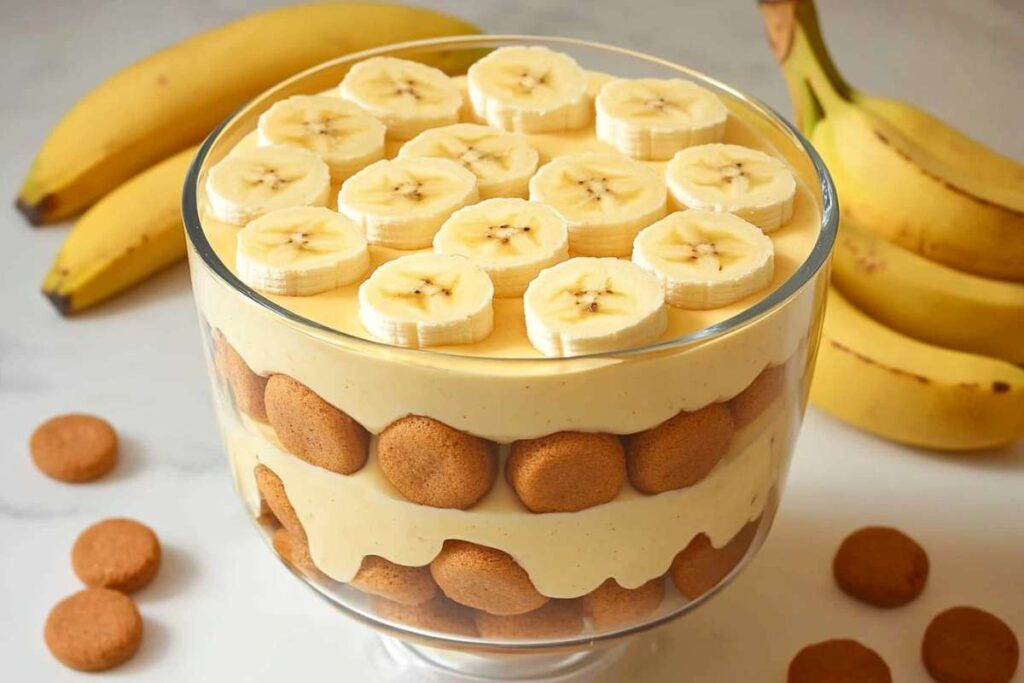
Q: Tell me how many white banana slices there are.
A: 14